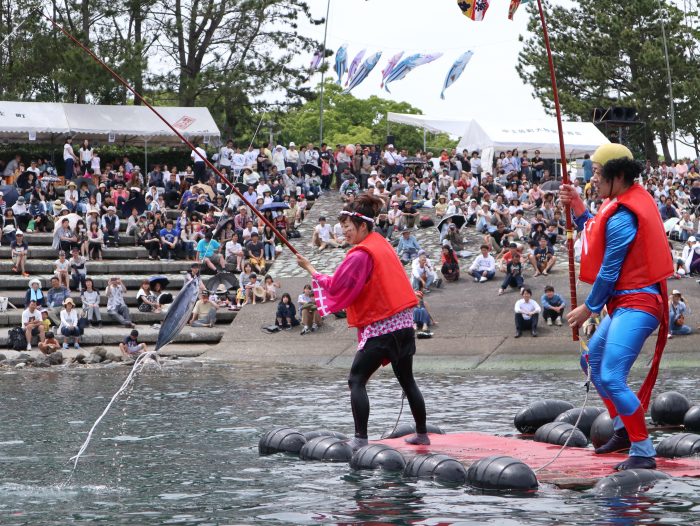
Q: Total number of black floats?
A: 15